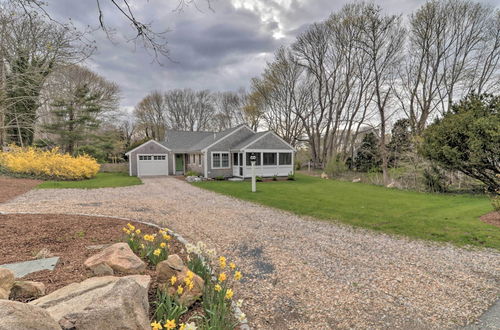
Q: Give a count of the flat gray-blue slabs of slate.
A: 1